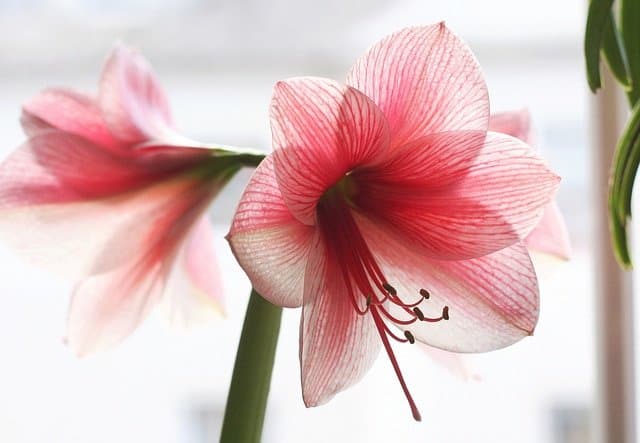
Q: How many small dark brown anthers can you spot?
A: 6